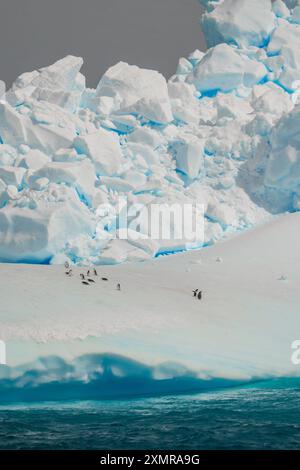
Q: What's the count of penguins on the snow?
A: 11